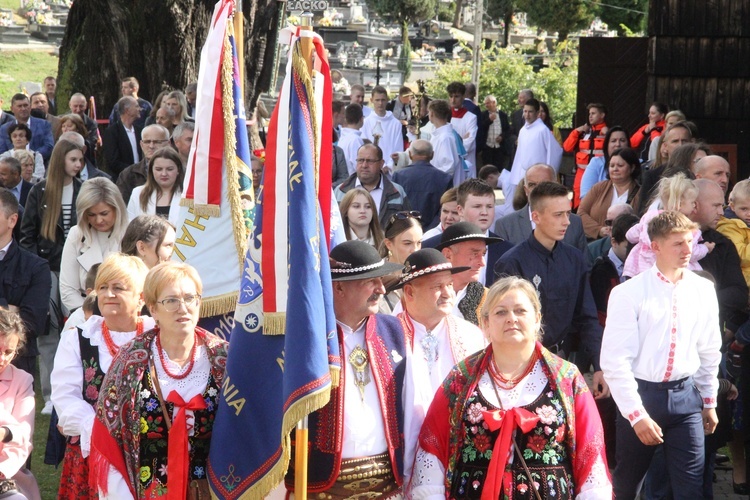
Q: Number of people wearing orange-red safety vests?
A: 2